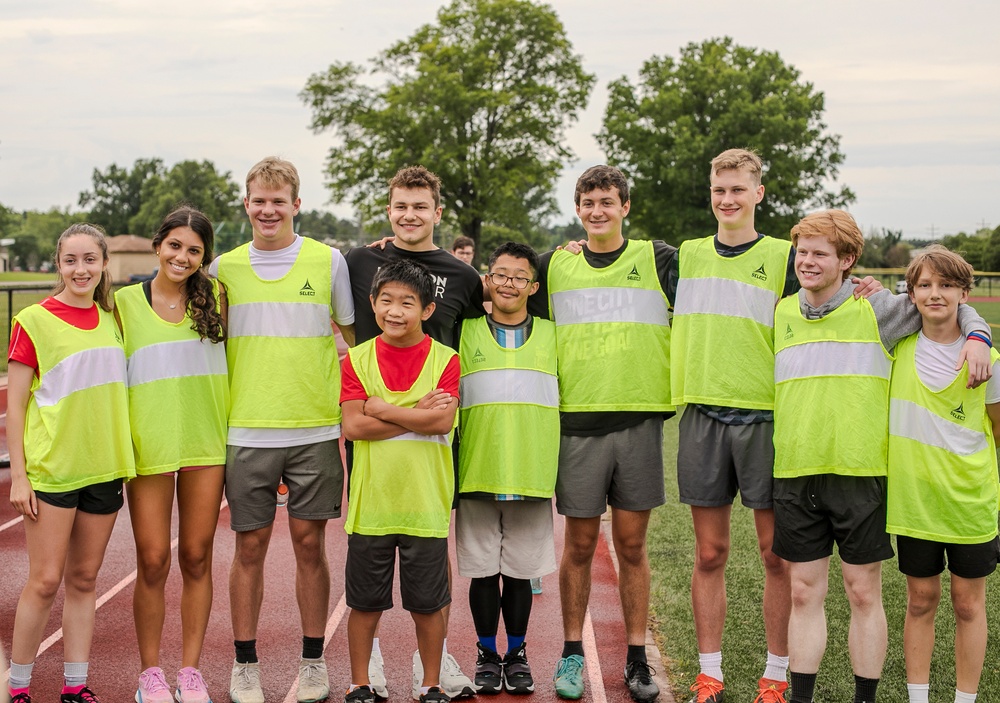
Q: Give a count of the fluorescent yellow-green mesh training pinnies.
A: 9